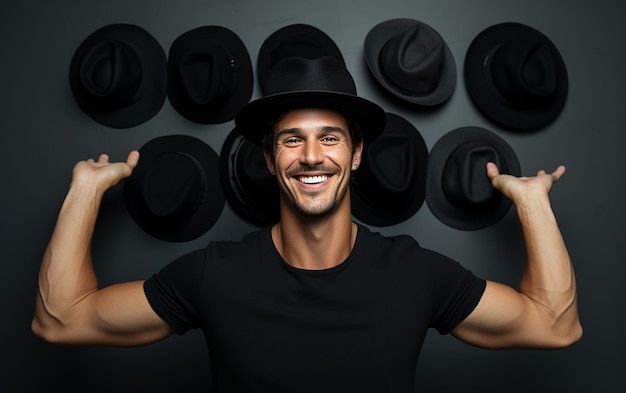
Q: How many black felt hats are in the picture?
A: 10